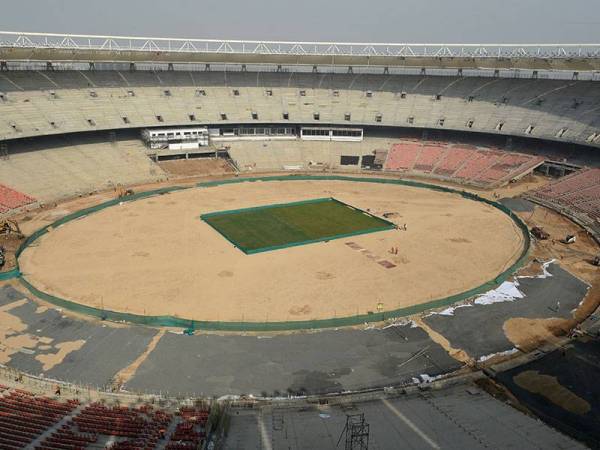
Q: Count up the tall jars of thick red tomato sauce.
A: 0